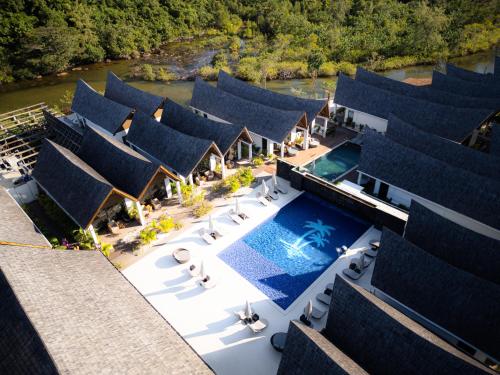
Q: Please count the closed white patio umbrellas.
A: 8